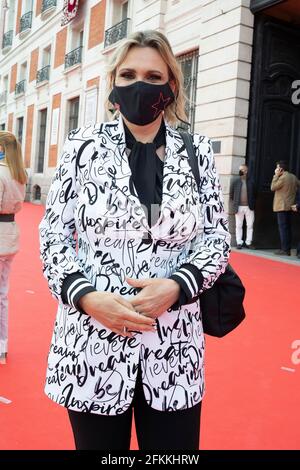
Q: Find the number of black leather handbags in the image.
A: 1